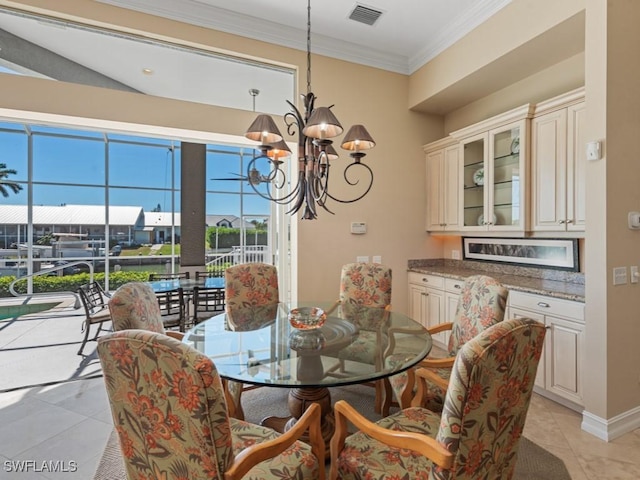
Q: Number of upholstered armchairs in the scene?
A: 6